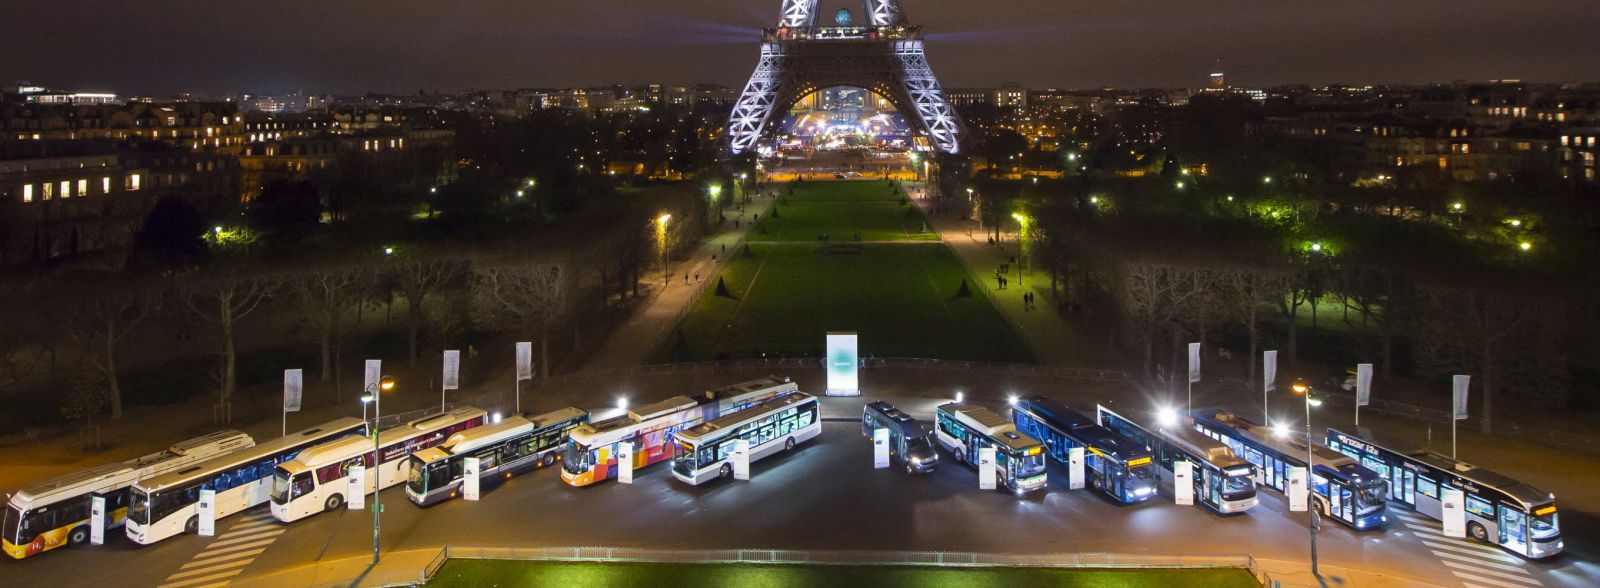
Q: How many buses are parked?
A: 12